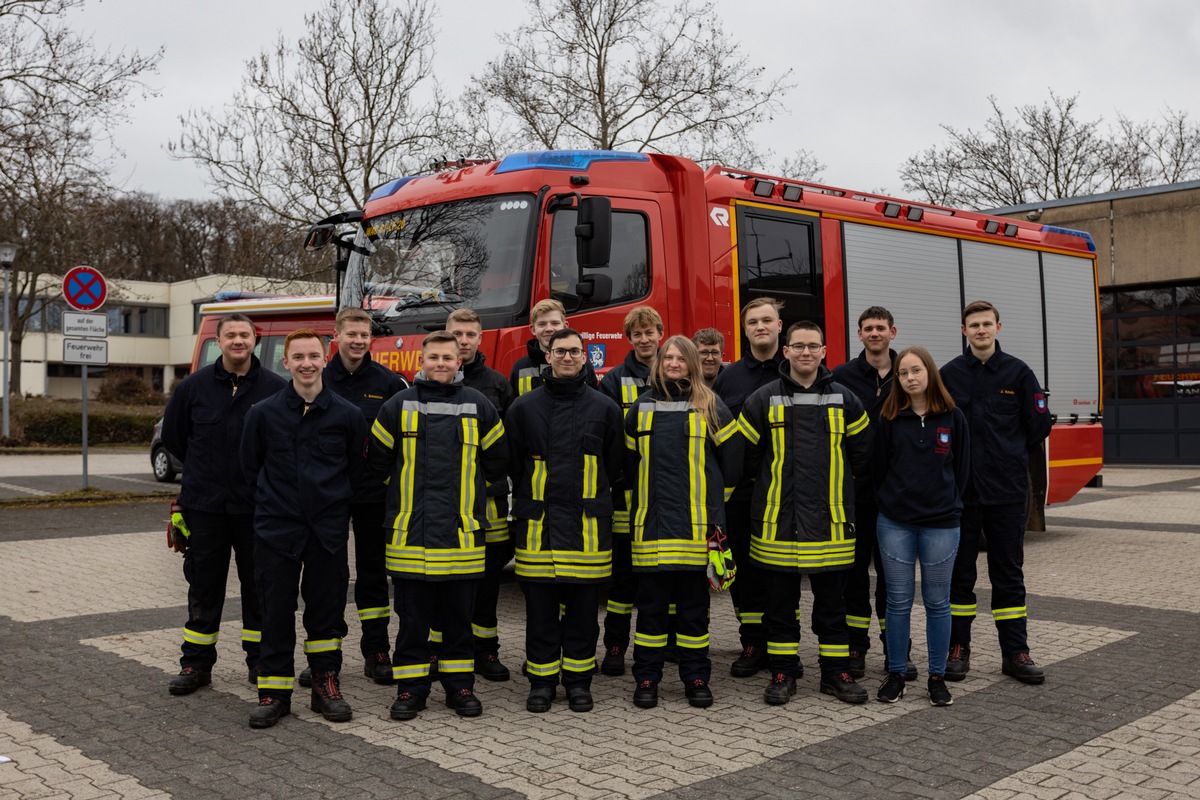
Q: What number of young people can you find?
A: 15